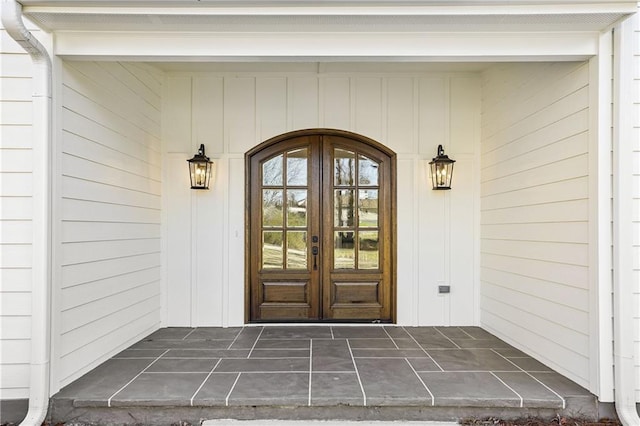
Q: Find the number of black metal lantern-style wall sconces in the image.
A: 2